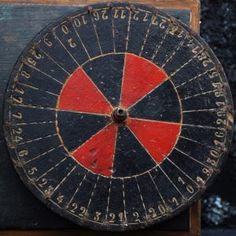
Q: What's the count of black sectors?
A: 4